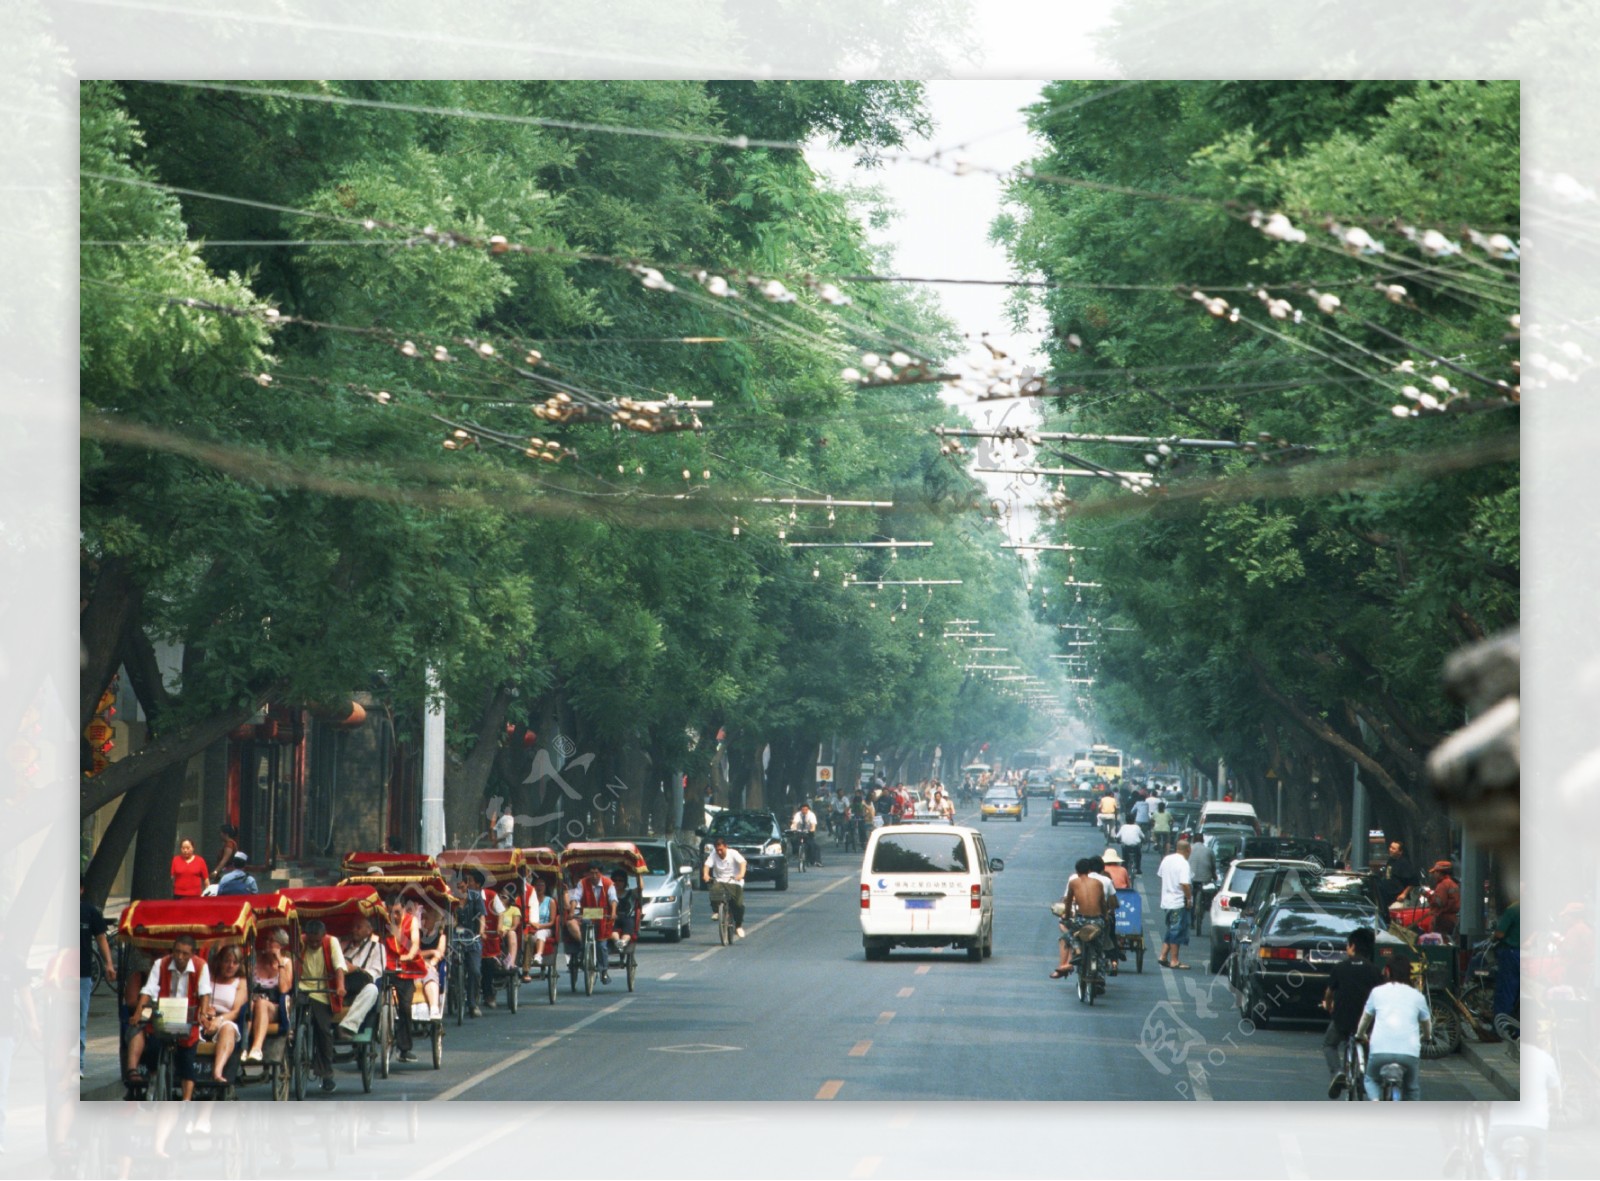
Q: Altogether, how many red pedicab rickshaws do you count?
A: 8